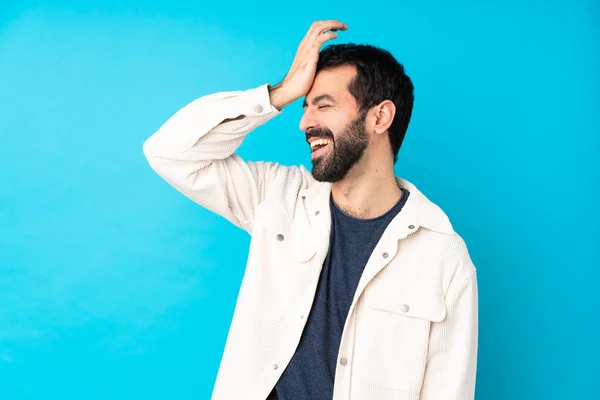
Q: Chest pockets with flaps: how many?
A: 2